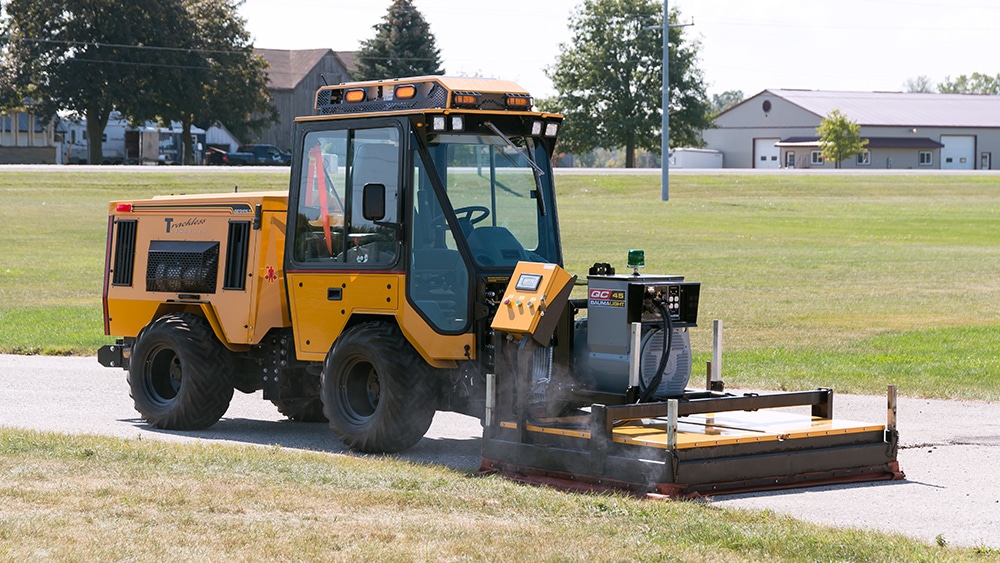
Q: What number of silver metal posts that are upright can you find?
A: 5